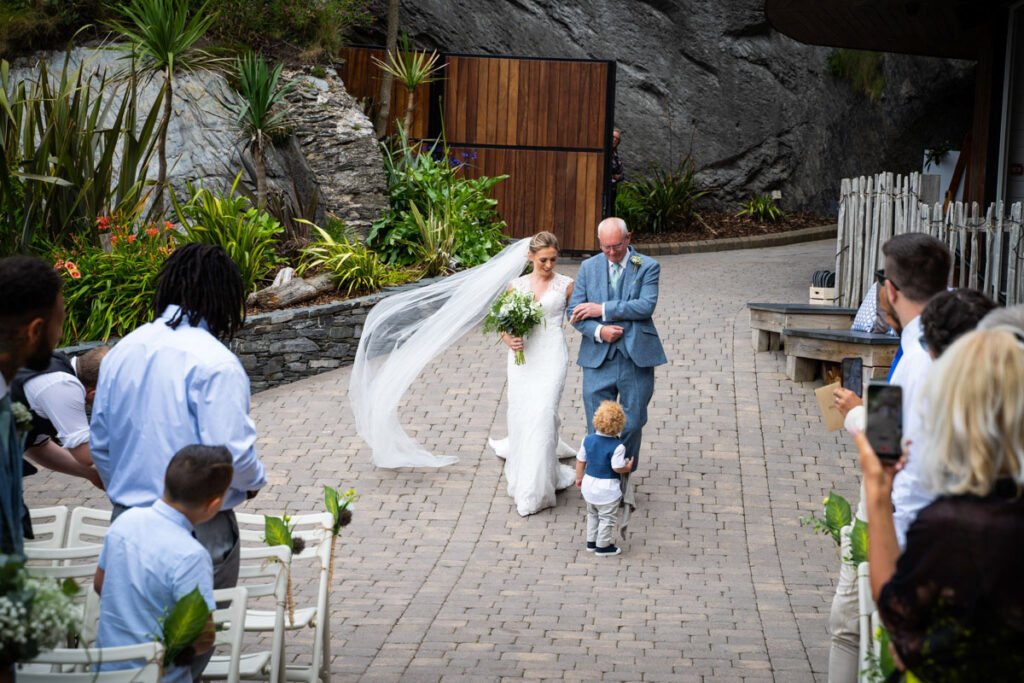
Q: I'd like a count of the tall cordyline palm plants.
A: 3